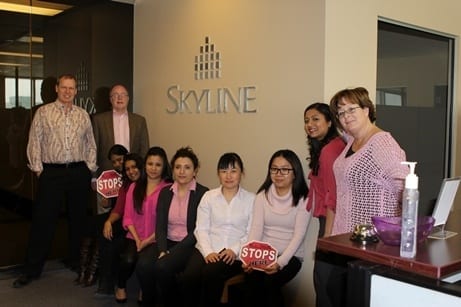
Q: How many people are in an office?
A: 10